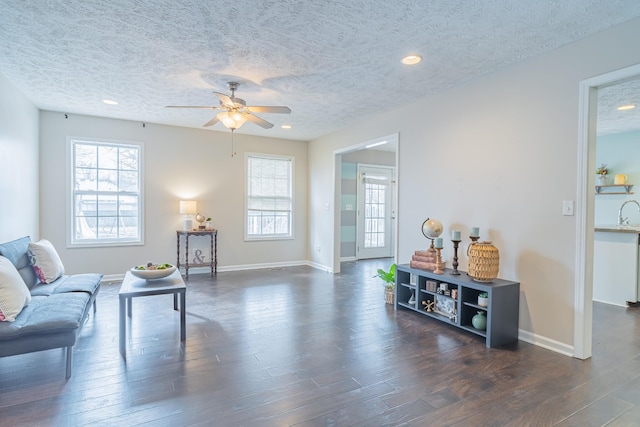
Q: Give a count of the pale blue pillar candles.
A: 3